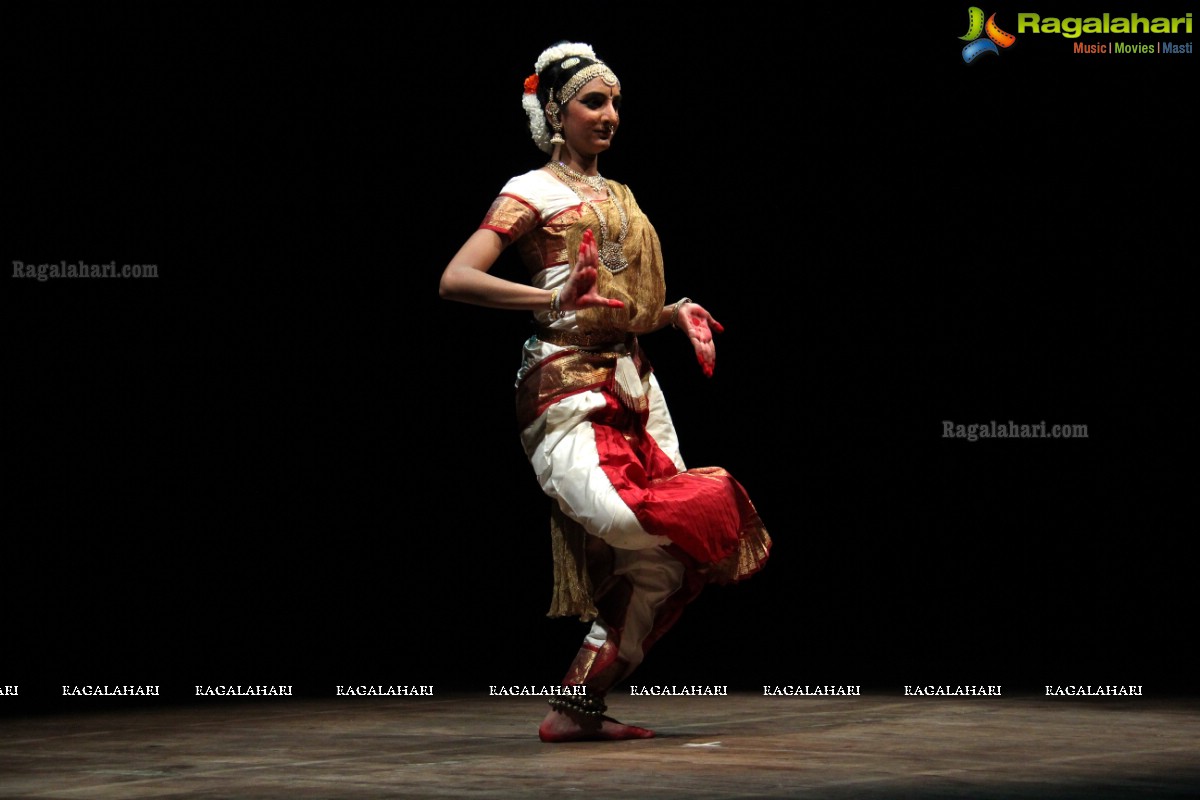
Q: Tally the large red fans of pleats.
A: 1